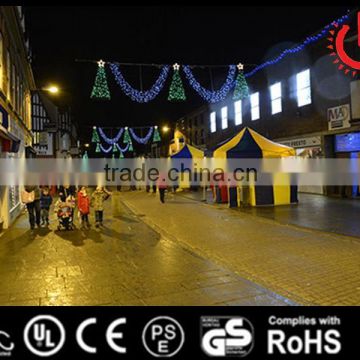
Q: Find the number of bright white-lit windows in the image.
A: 6